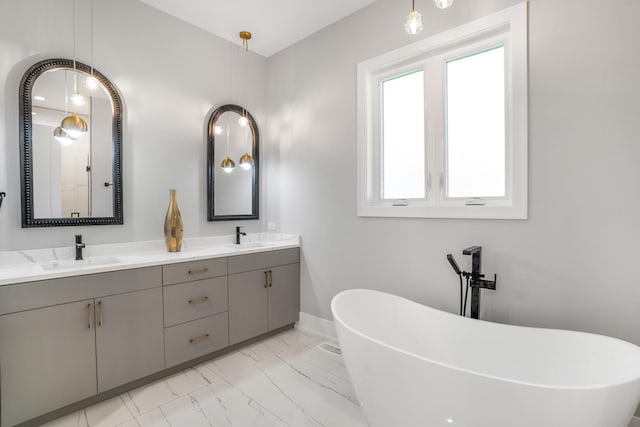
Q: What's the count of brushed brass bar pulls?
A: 7